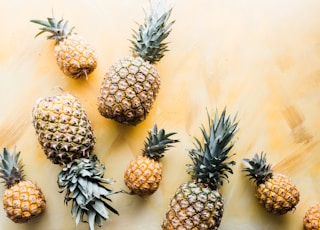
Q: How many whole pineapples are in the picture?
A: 6